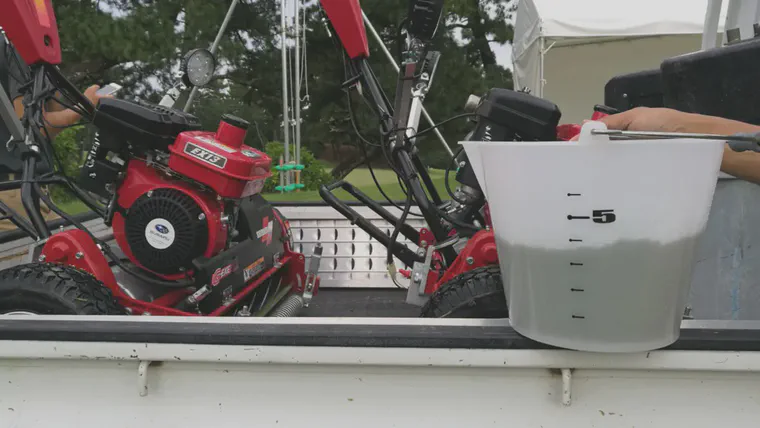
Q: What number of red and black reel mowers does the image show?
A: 2